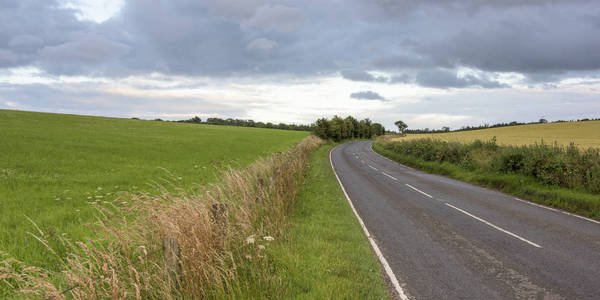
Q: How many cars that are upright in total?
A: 0